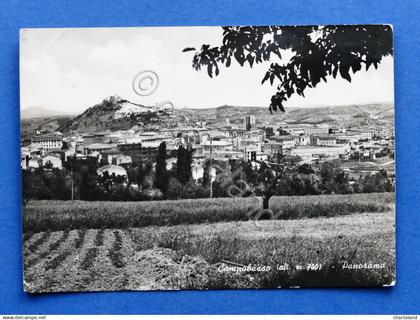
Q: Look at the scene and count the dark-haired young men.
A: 0